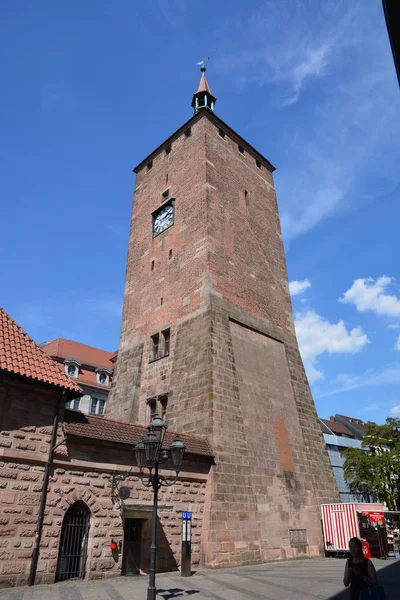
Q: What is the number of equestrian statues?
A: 0